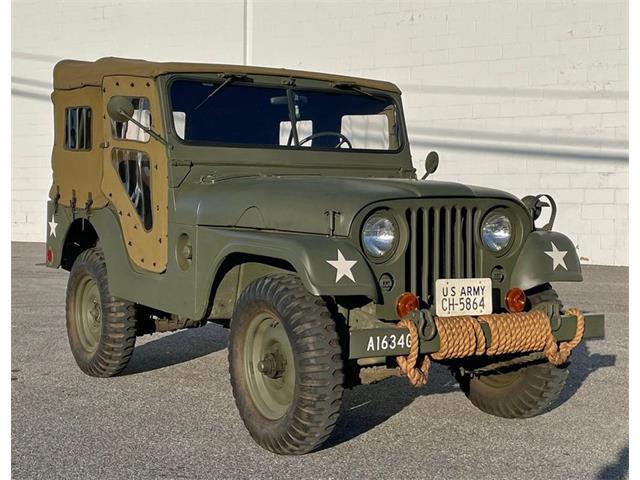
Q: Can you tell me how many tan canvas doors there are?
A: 1